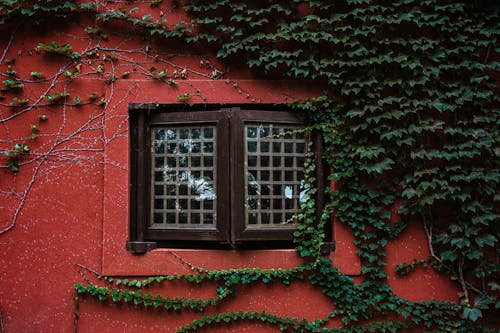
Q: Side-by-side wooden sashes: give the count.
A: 2